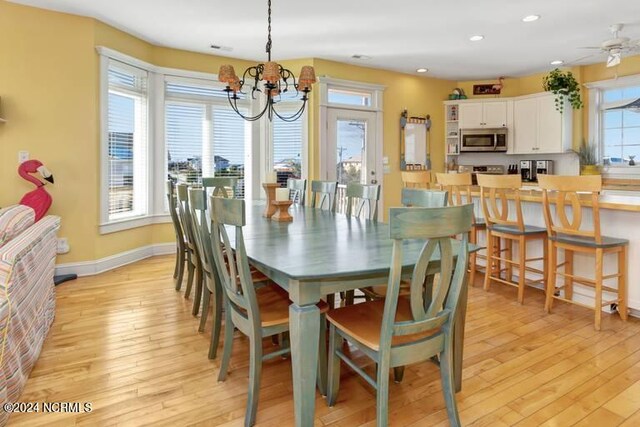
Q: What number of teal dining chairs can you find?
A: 10